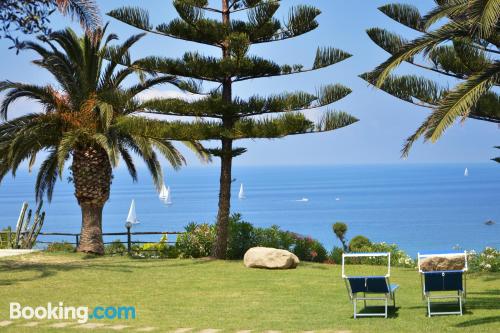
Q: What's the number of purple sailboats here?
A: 0